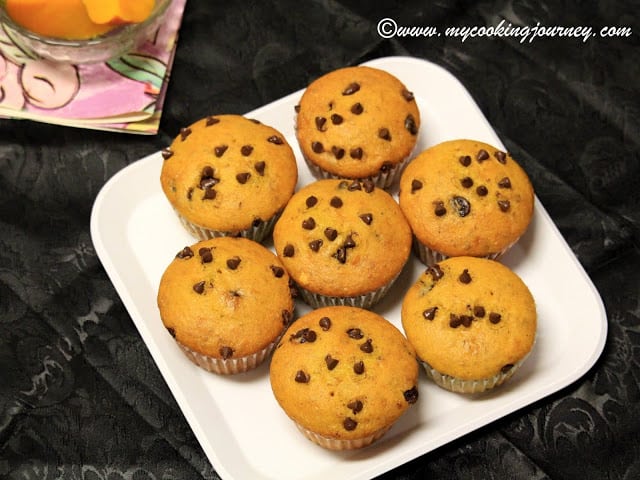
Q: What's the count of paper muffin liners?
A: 7